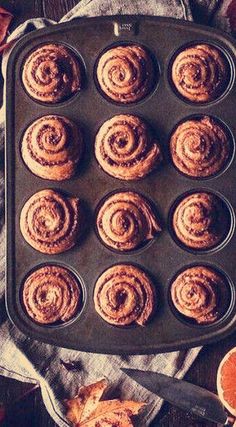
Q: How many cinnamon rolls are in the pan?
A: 12